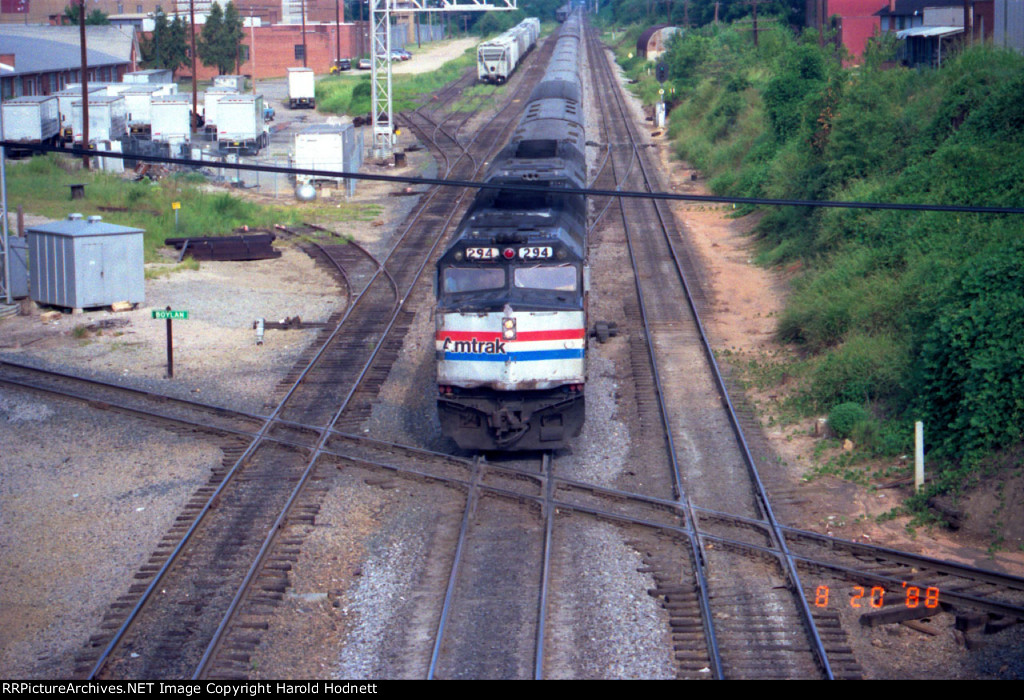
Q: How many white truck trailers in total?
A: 12